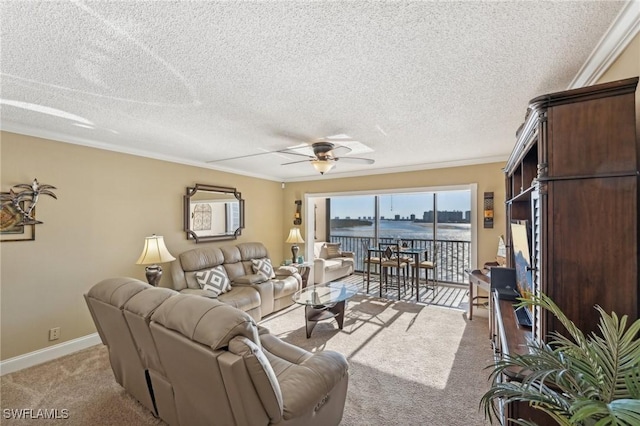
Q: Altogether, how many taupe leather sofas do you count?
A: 2